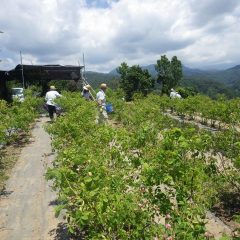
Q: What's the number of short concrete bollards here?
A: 0